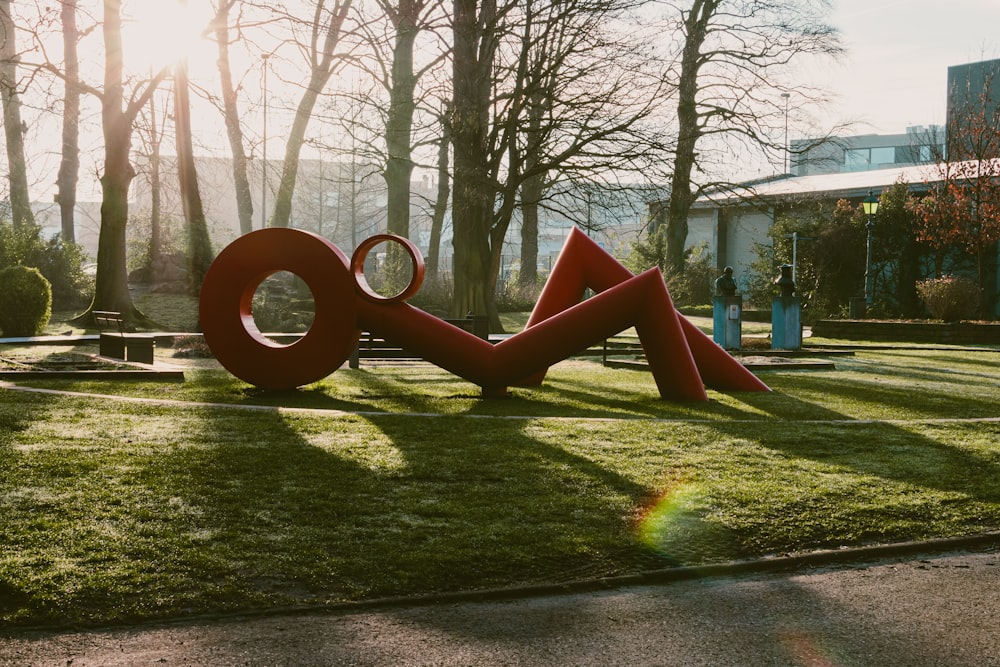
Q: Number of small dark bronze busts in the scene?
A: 2